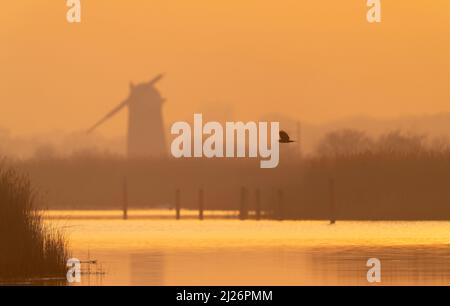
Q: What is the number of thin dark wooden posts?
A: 7